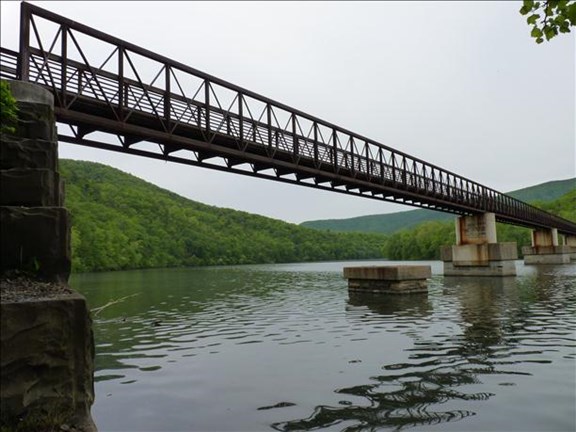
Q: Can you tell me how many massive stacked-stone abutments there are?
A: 1